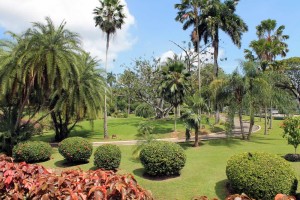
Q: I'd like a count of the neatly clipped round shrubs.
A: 5